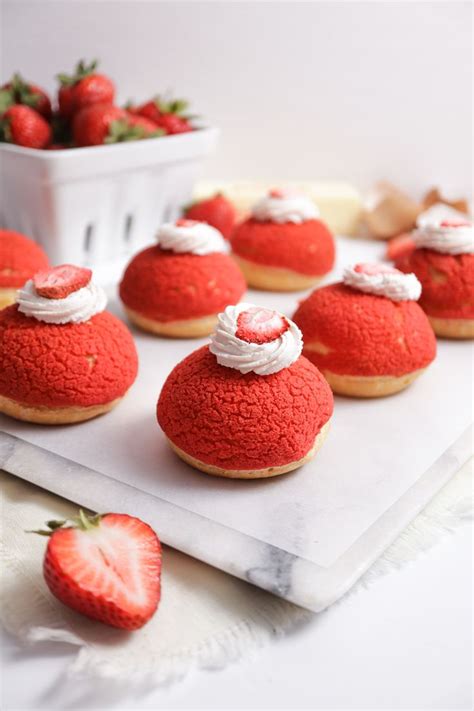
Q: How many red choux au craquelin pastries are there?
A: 7